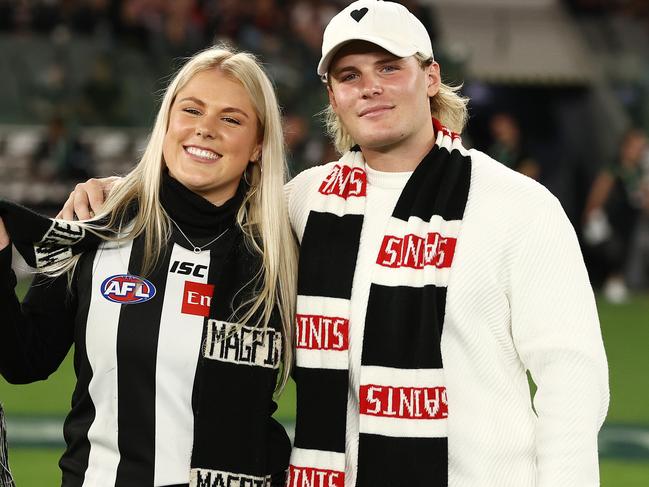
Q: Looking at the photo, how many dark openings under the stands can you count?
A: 1